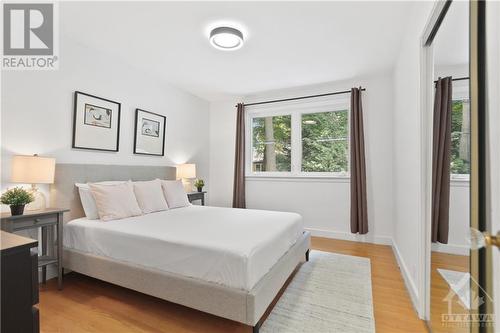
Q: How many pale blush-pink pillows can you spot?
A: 3